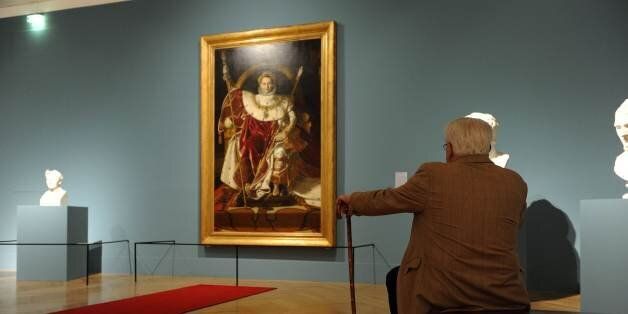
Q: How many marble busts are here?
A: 3